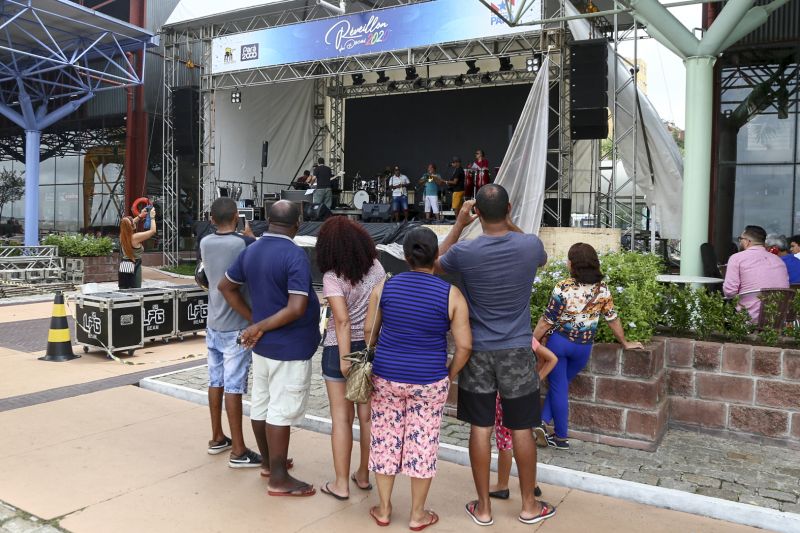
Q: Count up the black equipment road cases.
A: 3